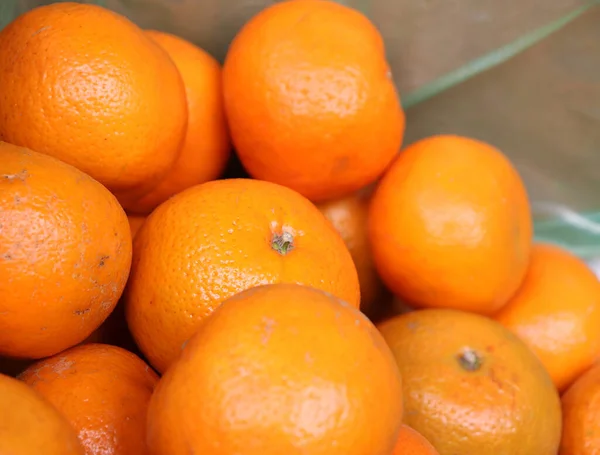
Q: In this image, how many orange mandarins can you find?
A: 14